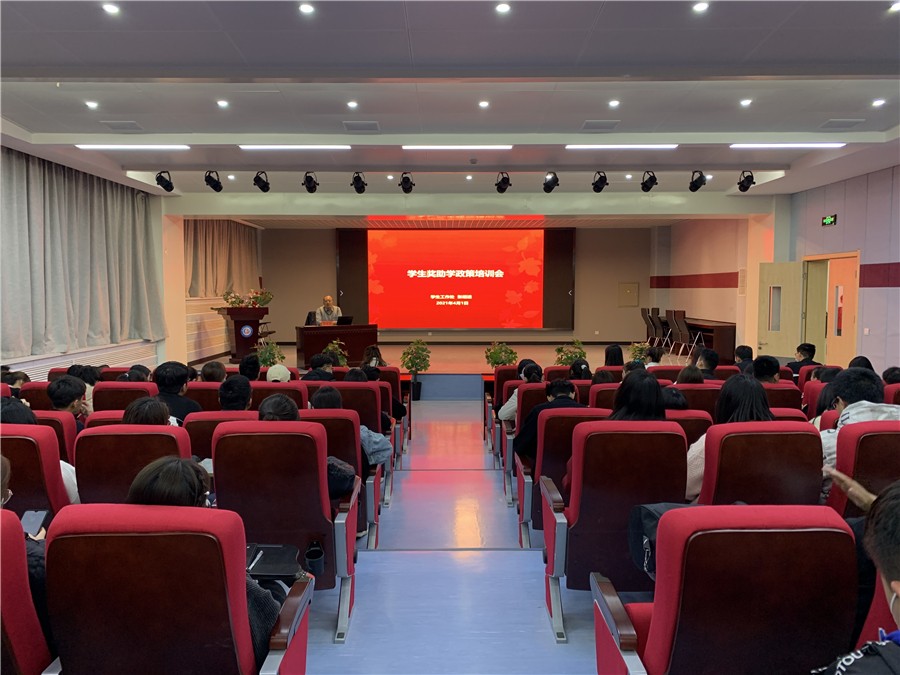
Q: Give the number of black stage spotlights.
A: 12